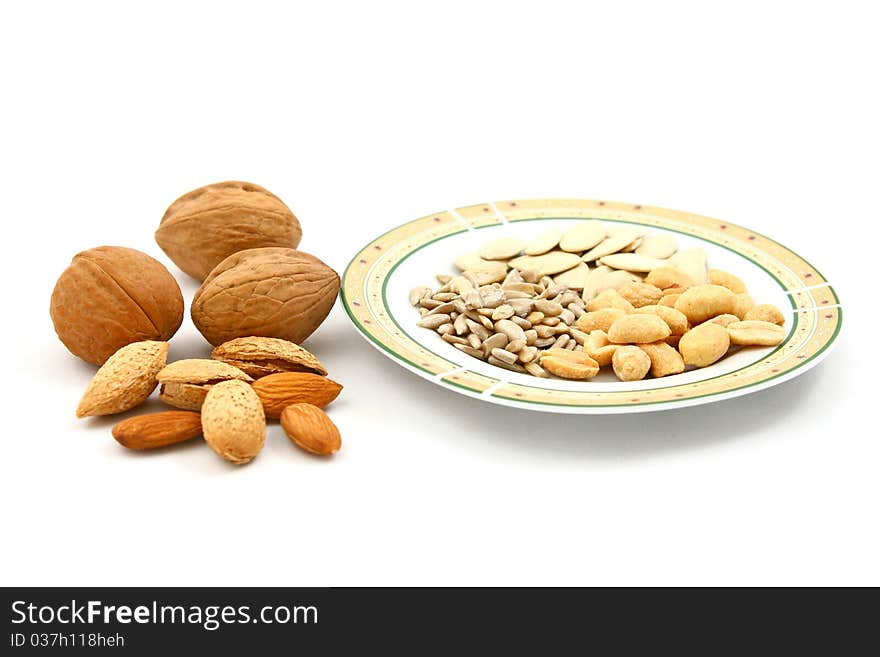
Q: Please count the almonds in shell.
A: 4